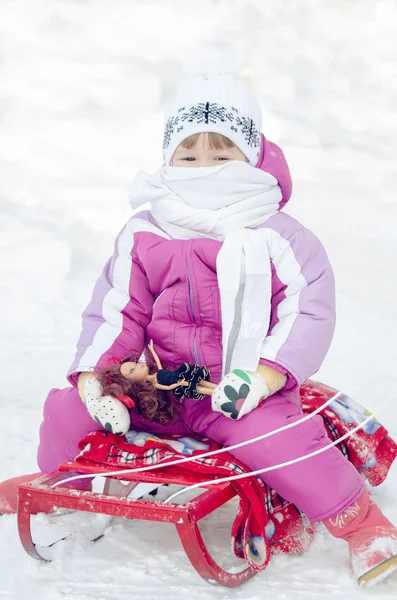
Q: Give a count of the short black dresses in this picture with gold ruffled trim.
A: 1